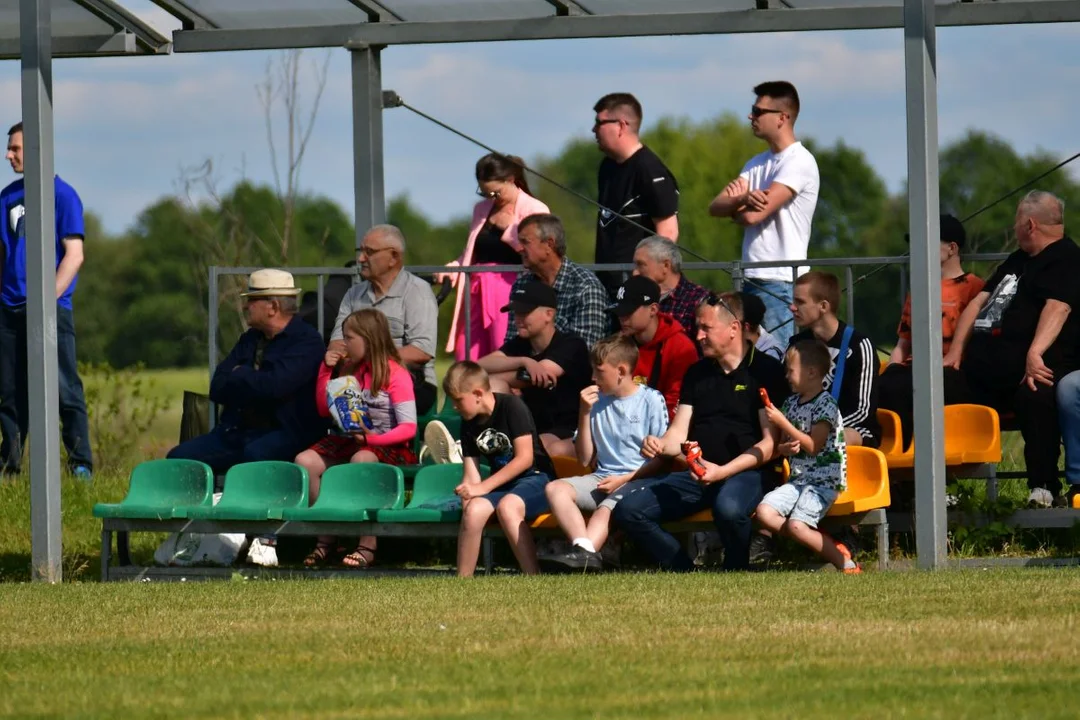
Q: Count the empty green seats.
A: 4